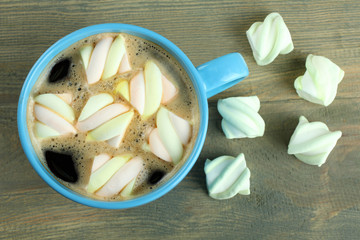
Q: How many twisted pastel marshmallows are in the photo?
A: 11